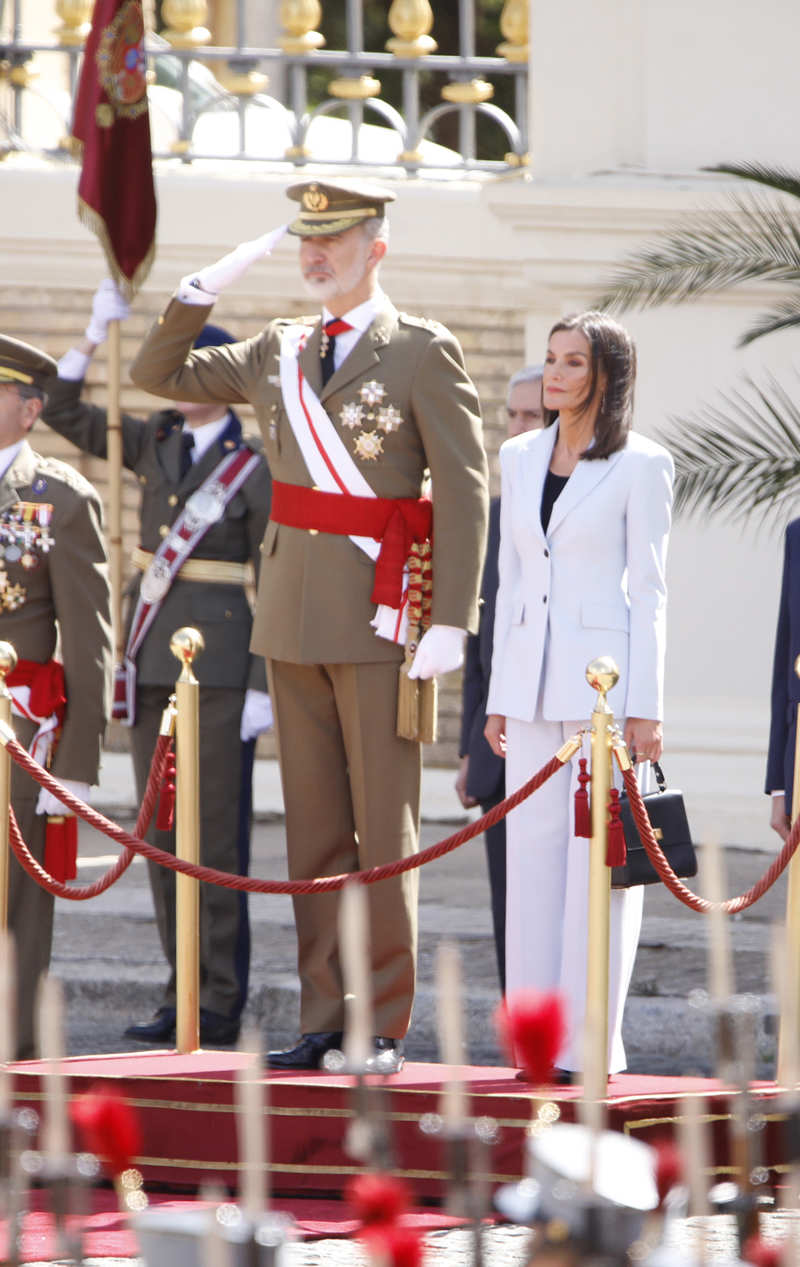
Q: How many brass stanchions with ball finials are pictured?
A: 4